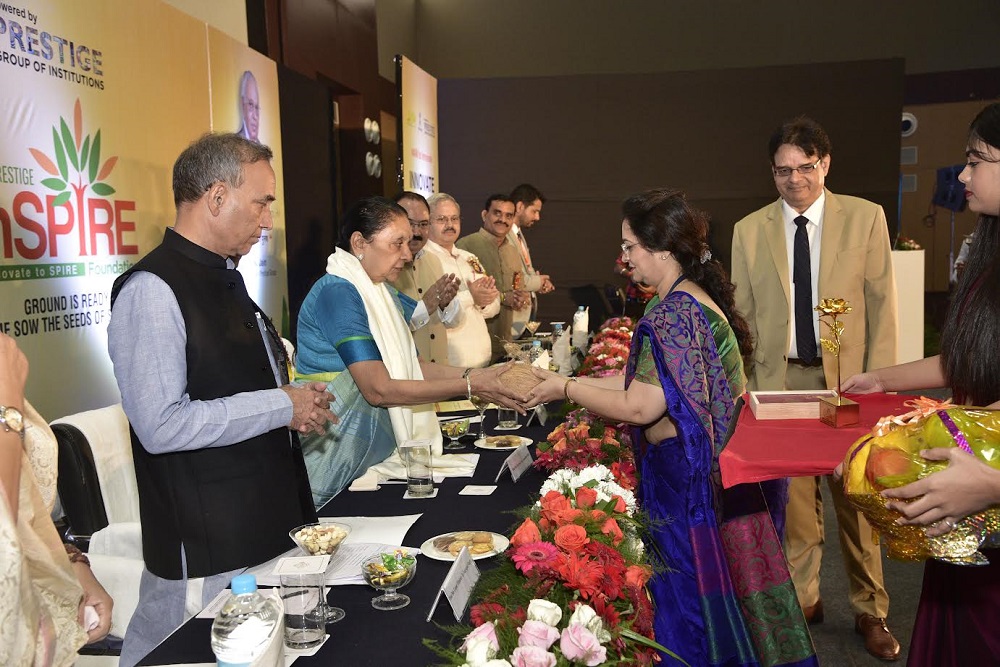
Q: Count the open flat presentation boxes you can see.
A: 1